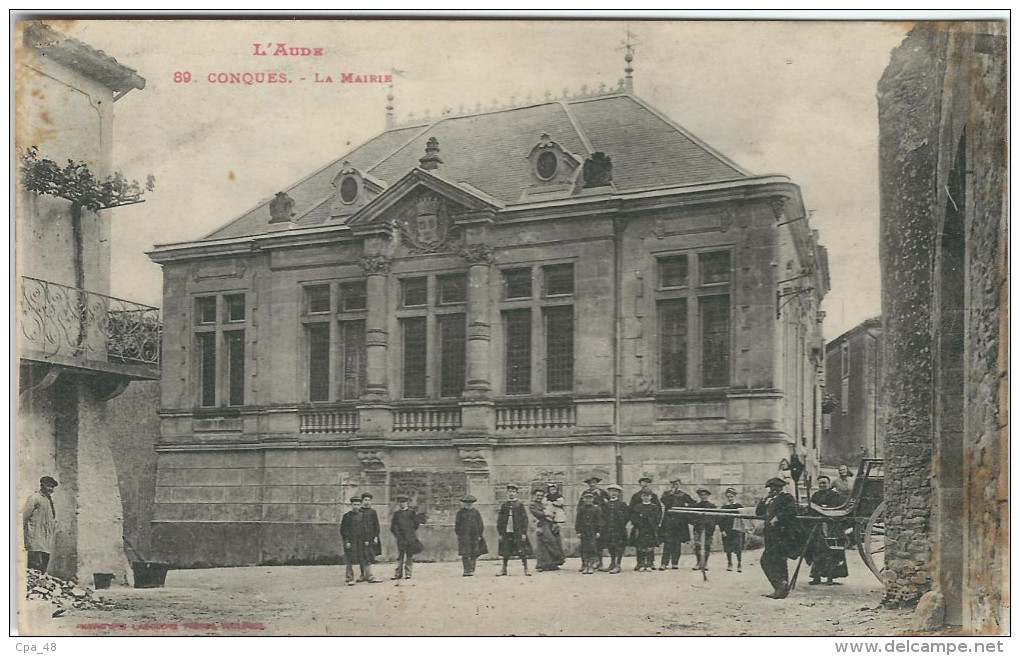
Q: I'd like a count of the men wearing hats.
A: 15